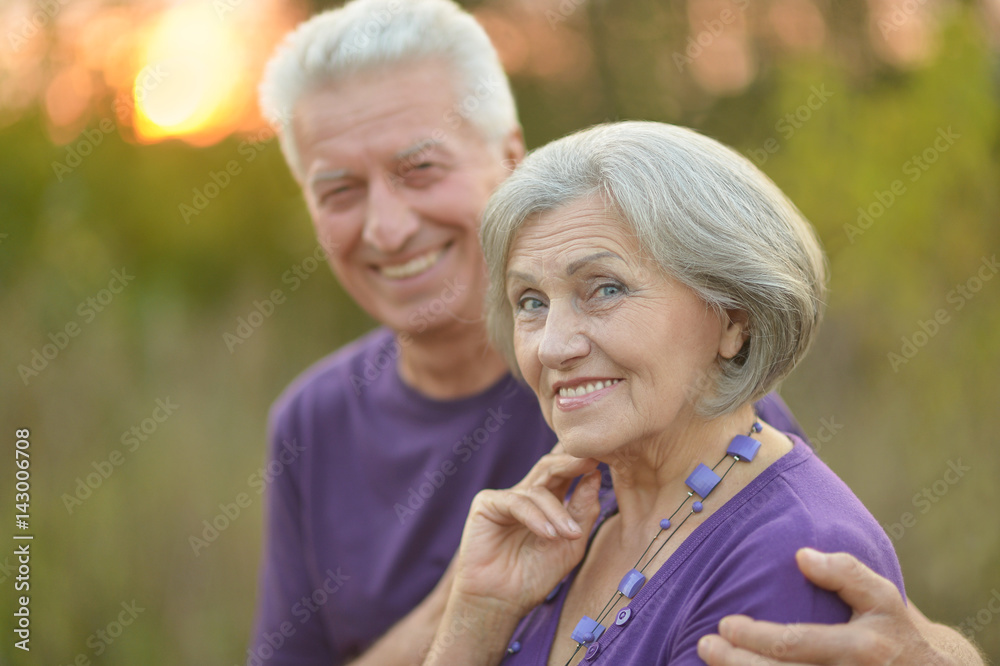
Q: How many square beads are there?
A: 4